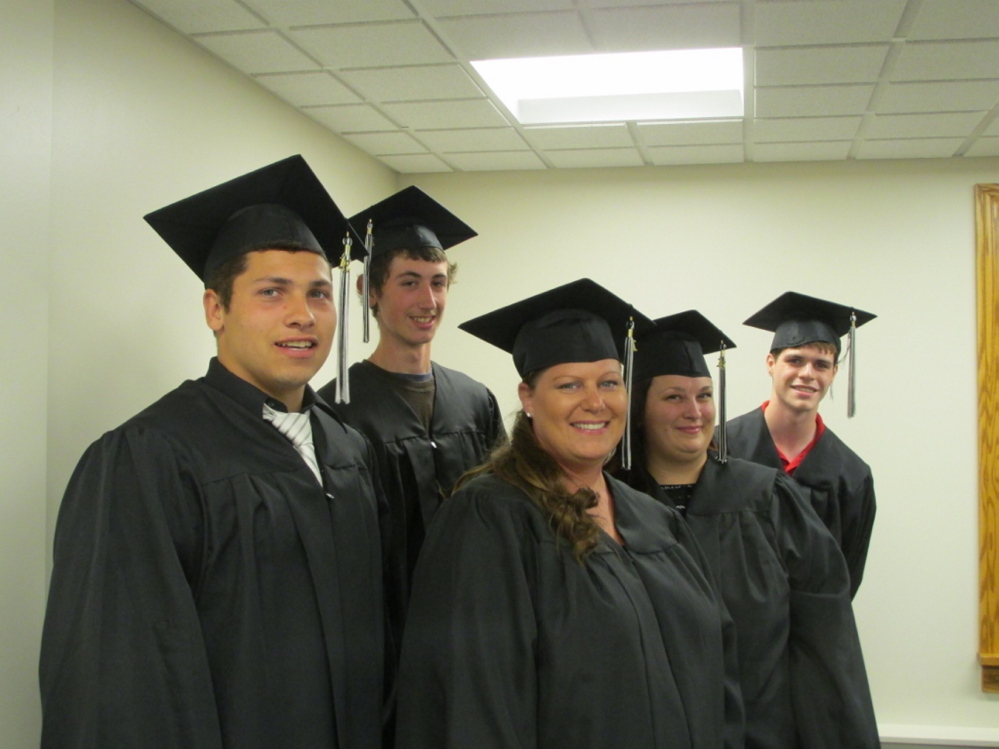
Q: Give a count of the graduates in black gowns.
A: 5